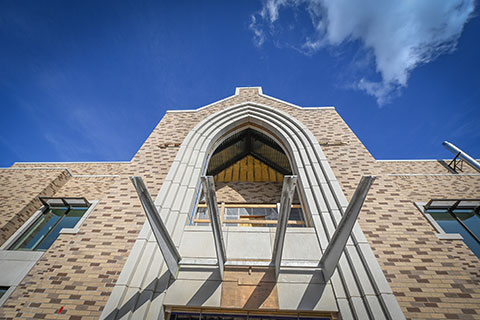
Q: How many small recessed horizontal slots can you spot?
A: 2